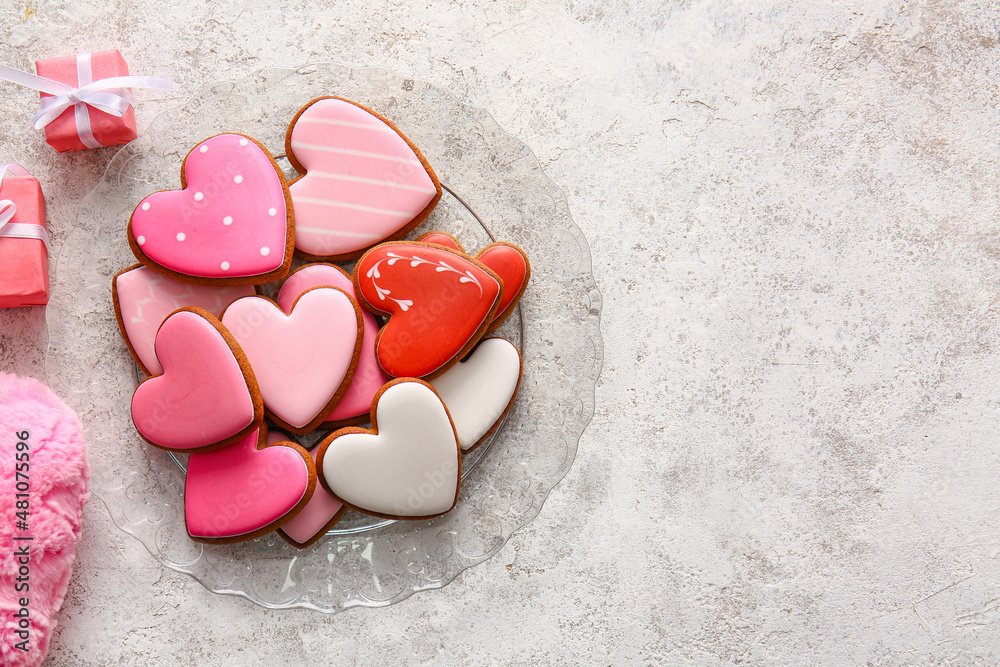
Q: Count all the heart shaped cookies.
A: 12